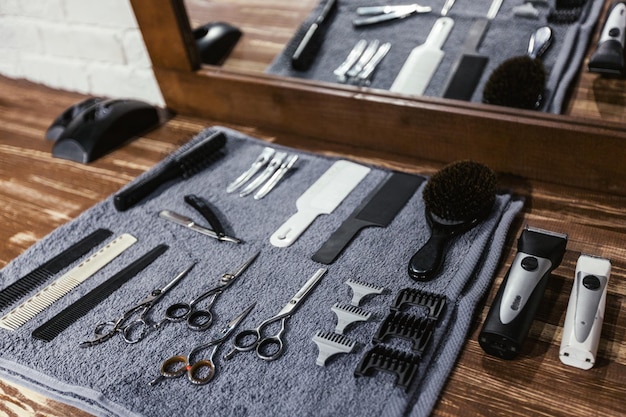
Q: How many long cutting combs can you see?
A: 3